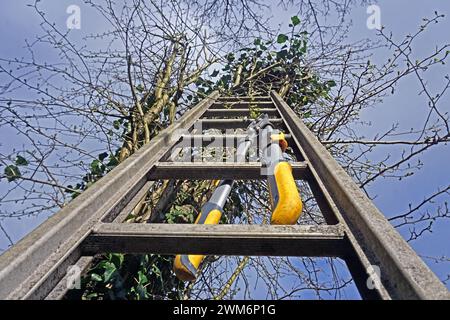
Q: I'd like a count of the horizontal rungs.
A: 7